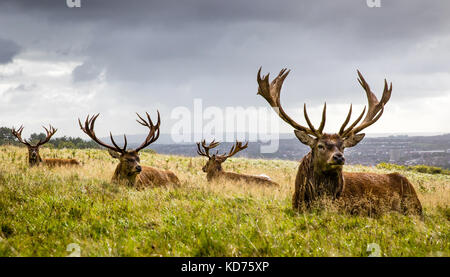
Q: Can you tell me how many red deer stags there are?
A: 4